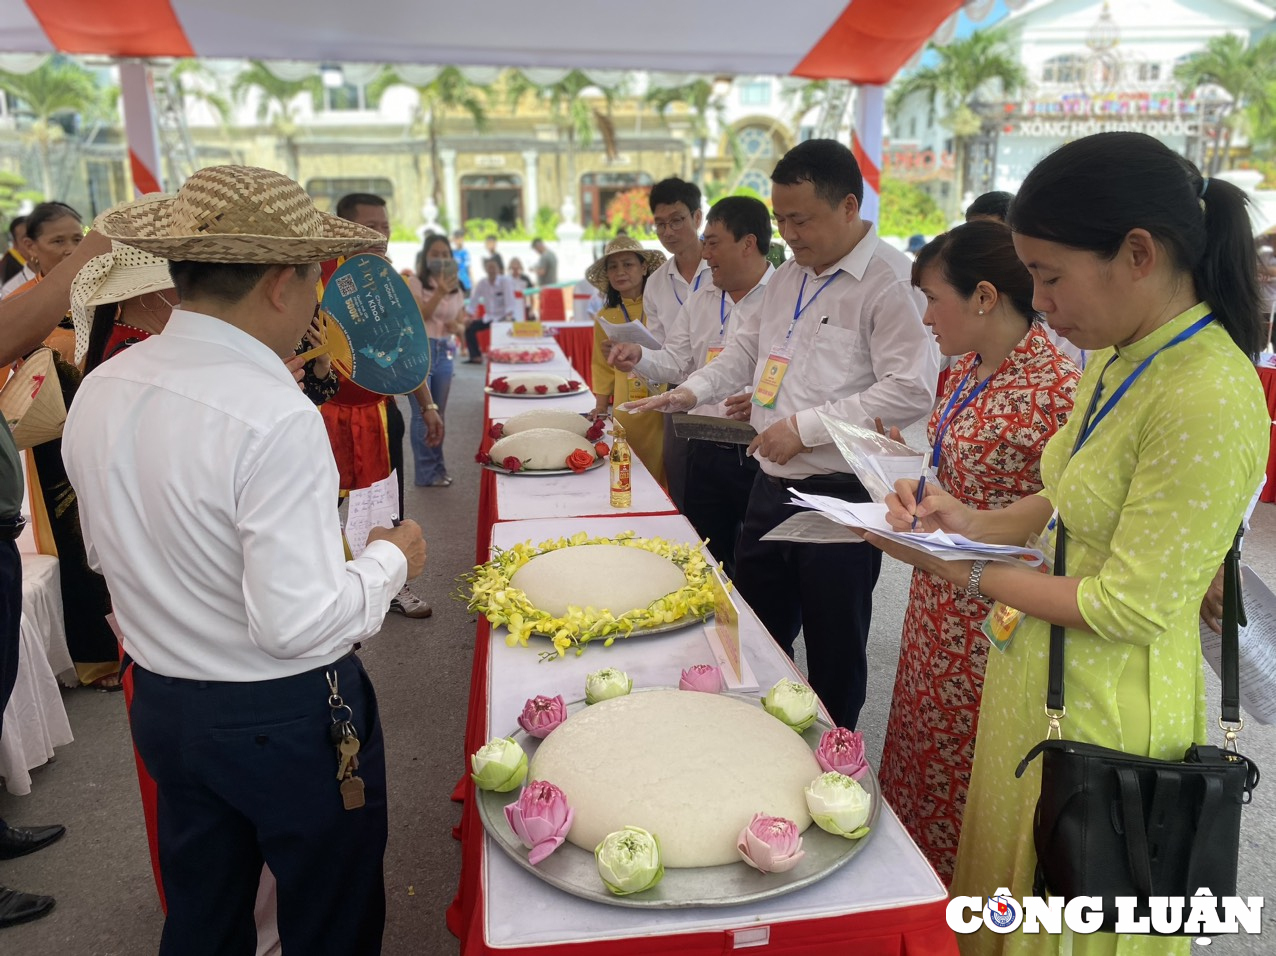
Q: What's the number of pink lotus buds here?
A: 5